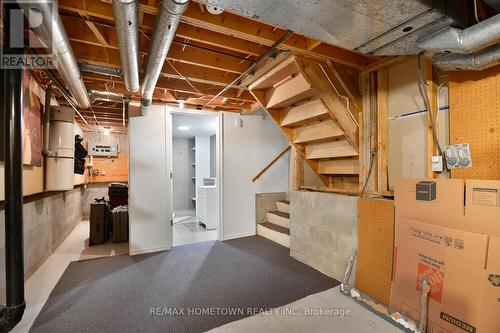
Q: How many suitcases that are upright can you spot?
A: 2